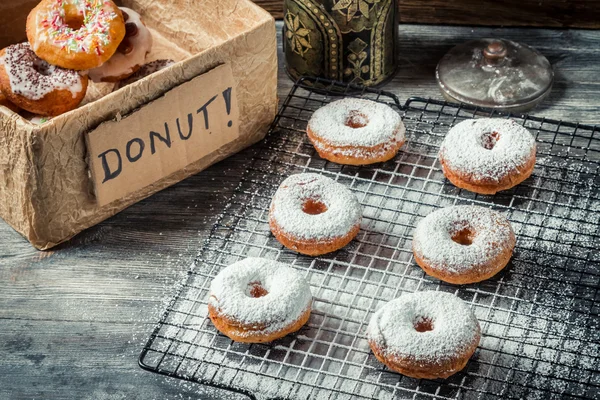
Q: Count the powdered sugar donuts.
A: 6